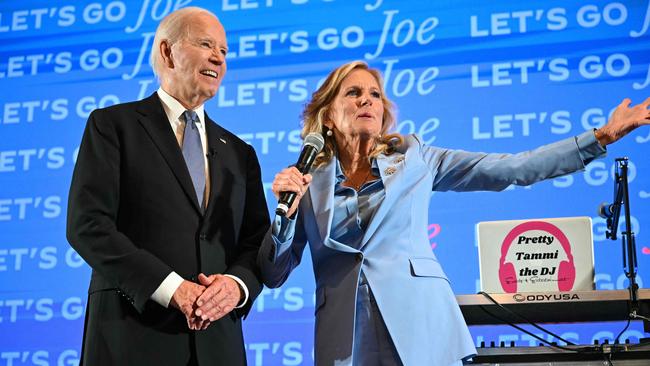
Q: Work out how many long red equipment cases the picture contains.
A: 0